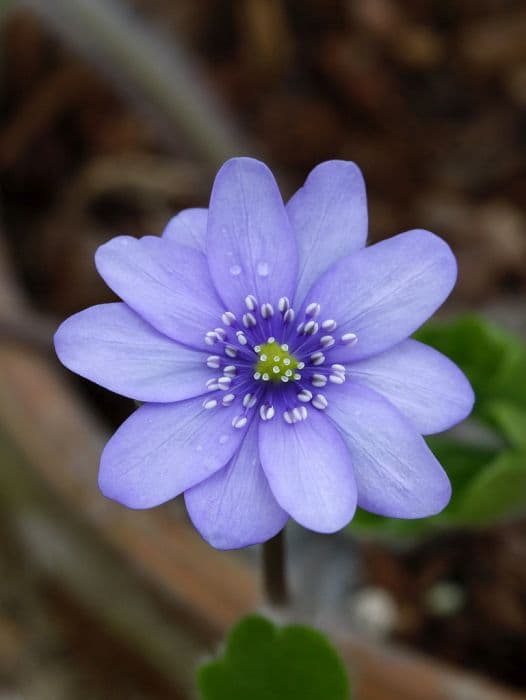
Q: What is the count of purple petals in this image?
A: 11